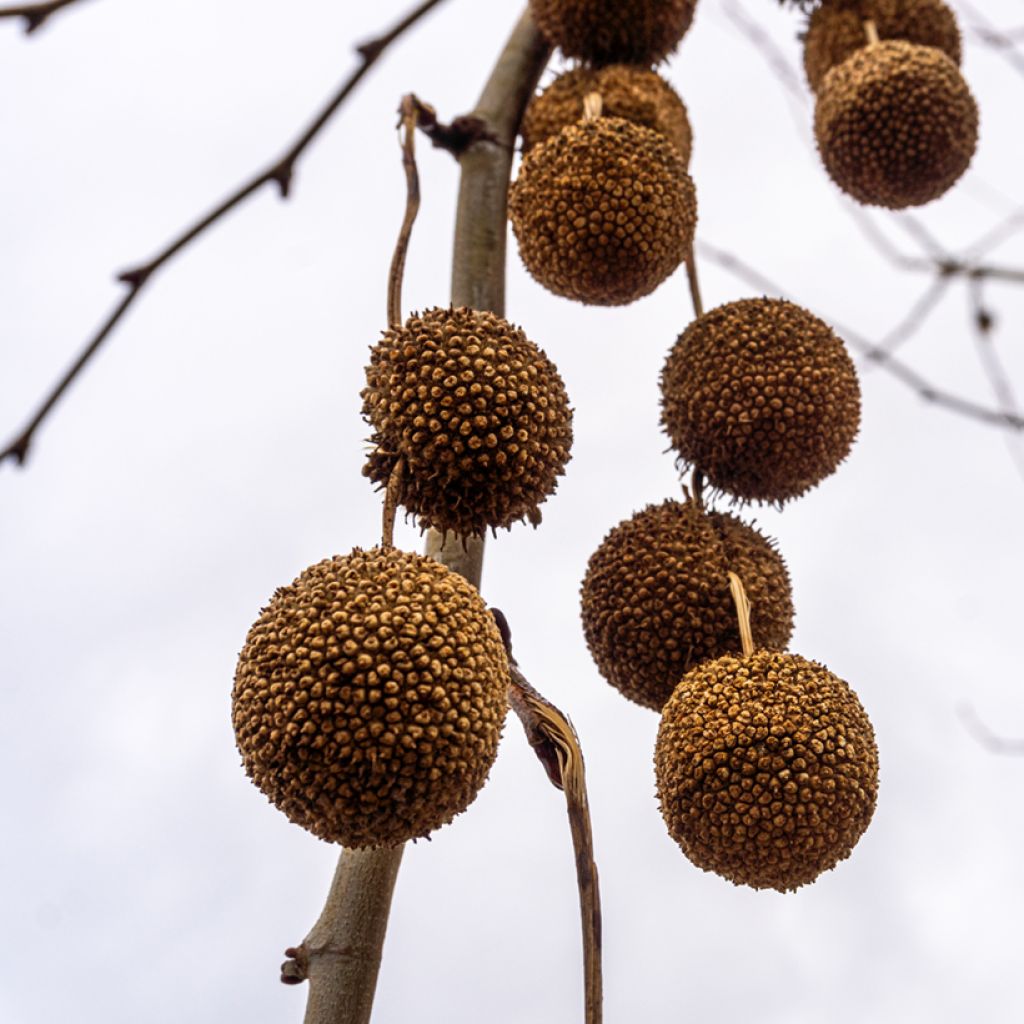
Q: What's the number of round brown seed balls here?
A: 10